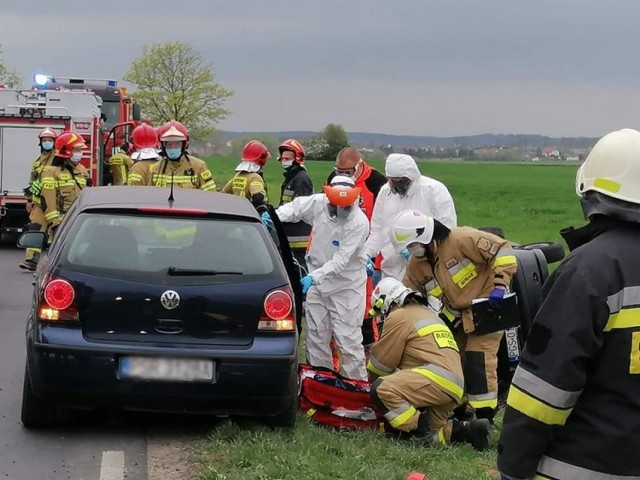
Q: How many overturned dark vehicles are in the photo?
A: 1